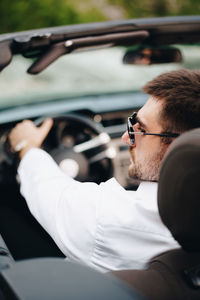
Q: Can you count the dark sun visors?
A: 1